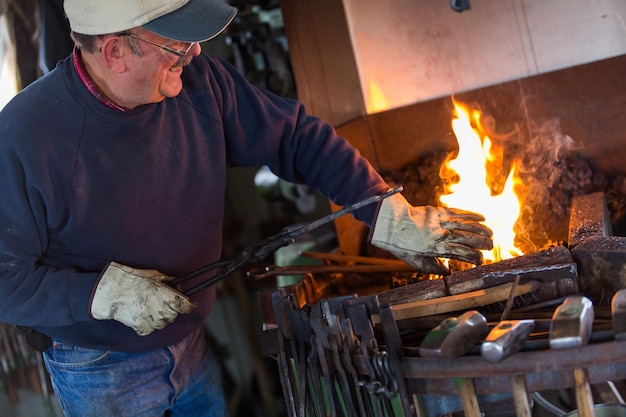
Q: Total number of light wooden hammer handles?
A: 3